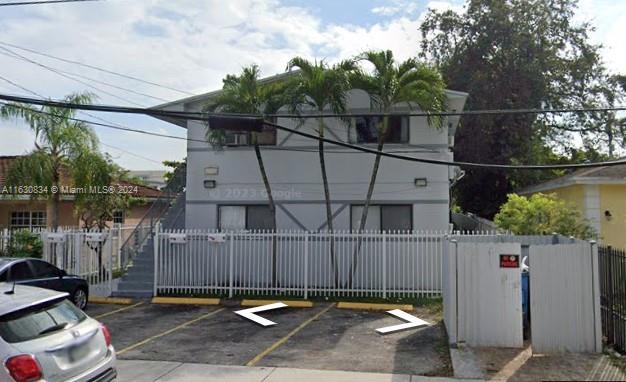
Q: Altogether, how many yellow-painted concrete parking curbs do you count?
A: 4